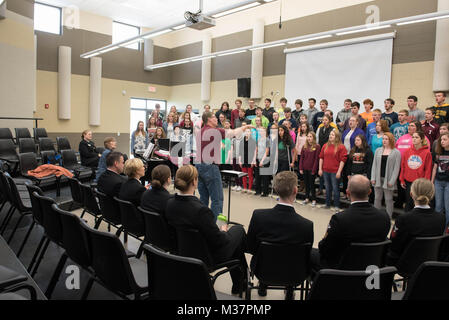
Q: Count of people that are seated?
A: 9